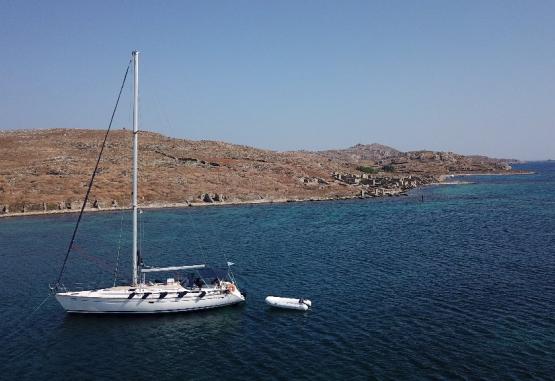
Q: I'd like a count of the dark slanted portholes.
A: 5